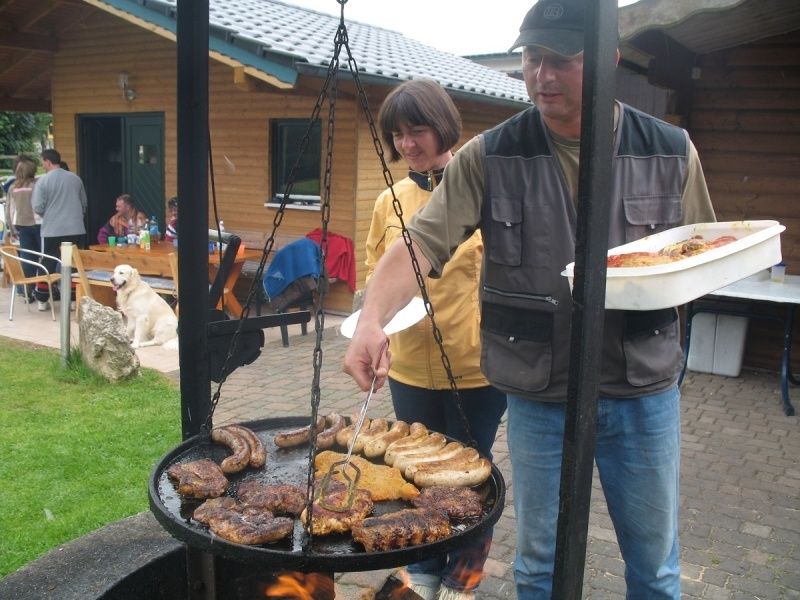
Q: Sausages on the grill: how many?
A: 12